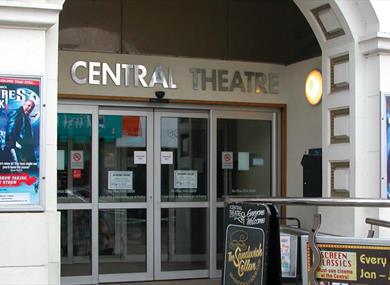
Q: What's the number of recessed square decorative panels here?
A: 4